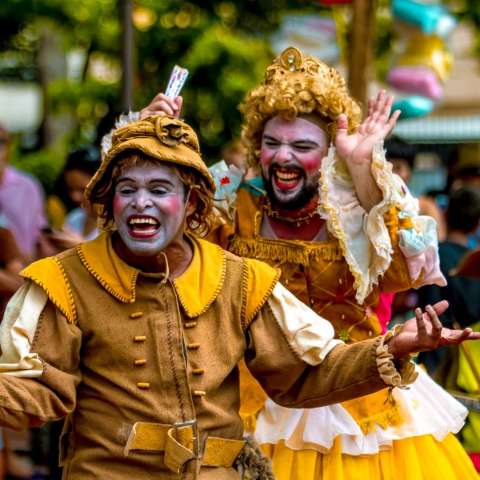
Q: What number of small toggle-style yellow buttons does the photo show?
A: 8